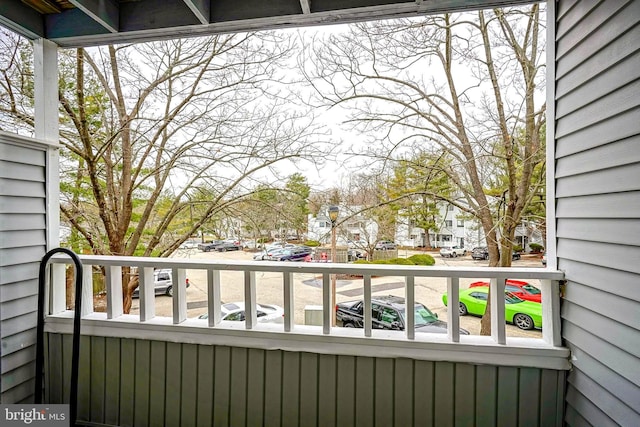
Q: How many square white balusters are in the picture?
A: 14